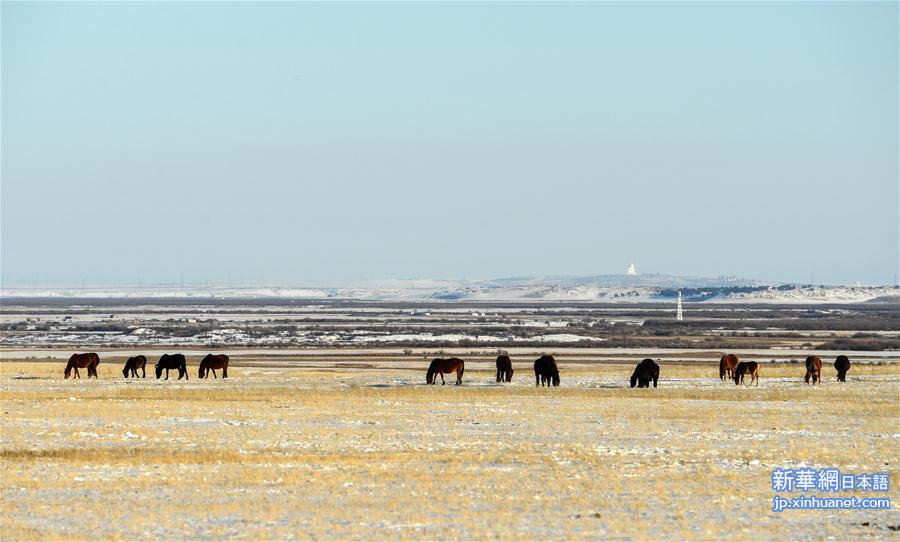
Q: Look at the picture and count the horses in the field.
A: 12